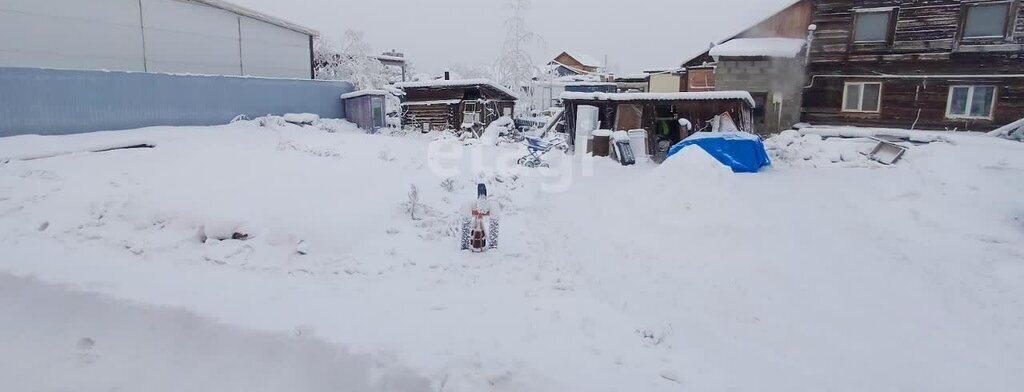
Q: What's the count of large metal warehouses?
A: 1